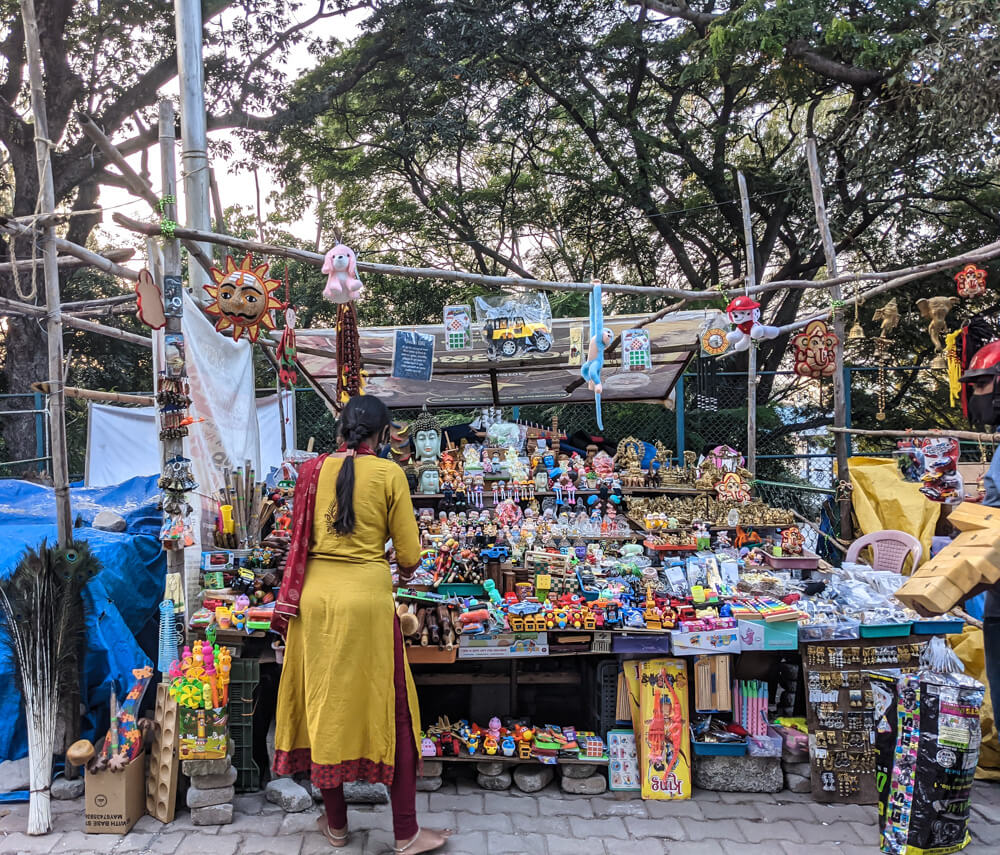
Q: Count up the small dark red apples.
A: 0